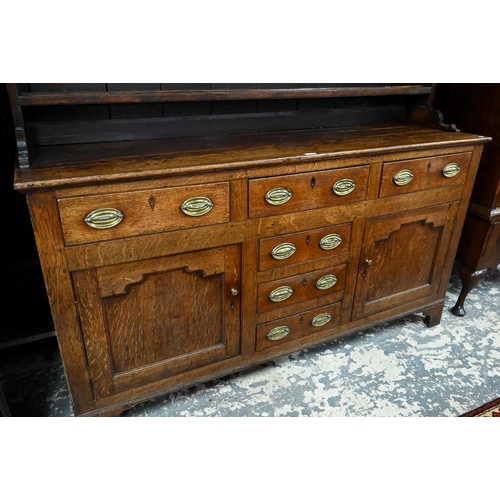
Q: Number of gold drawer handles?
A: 12